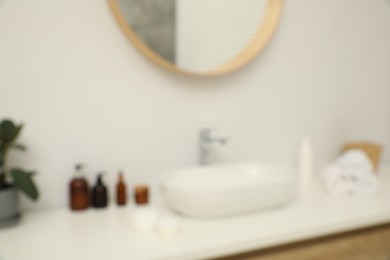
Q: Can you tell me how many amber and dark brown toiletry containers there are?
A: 4